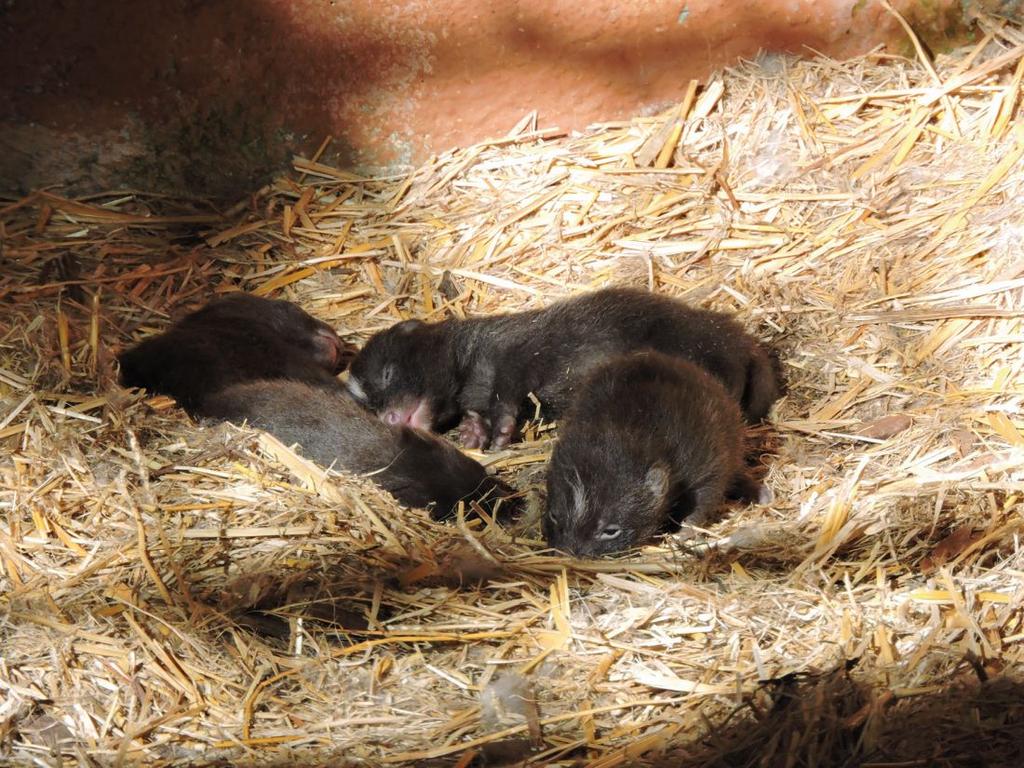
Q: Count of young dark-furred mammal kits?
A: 4